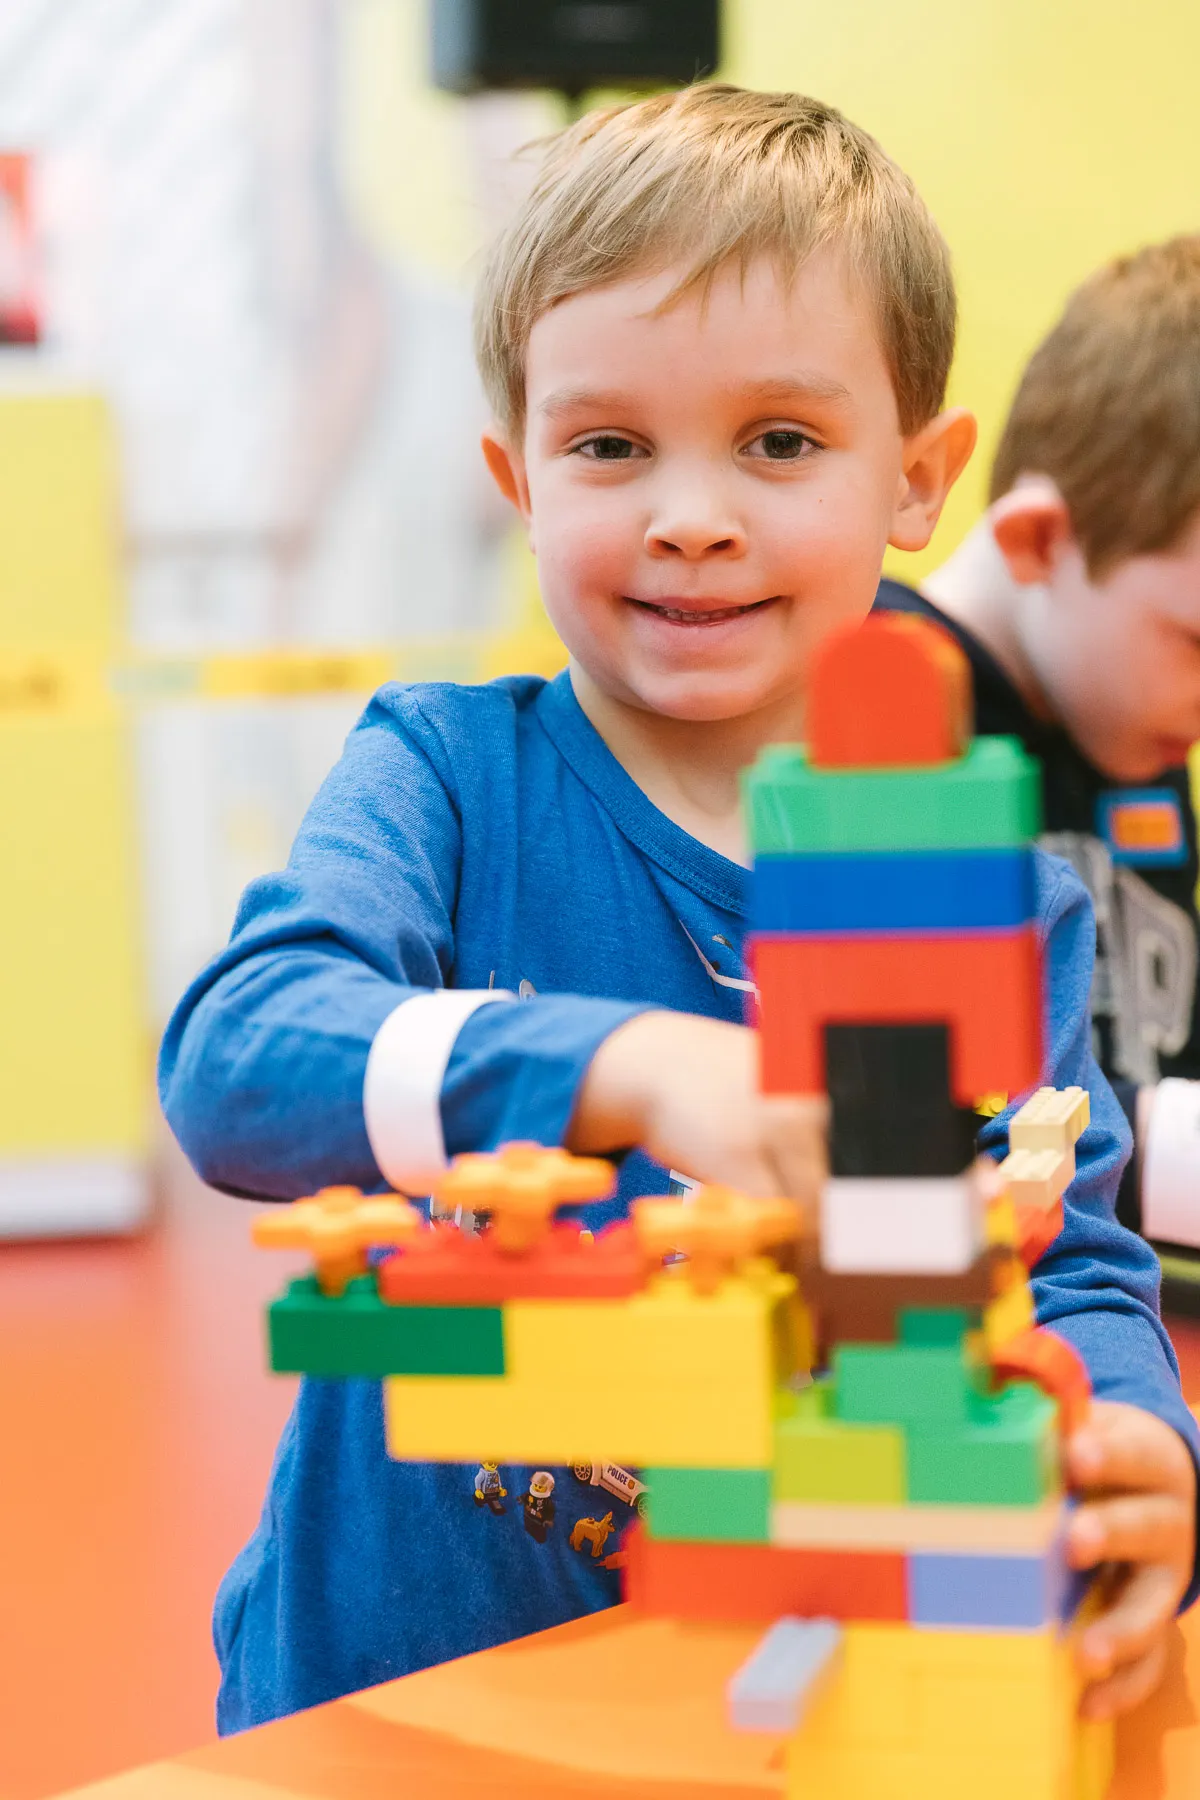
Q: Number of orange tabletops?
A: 1